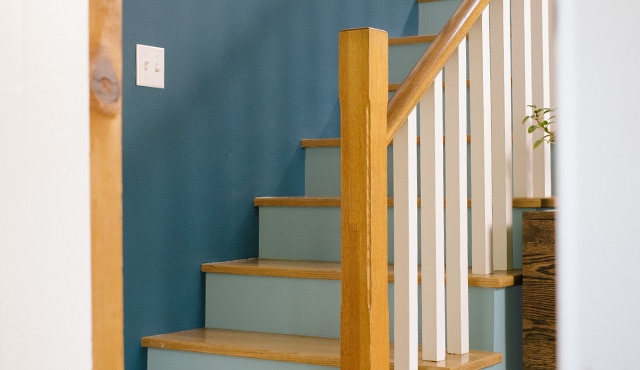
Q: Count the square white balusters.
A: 7